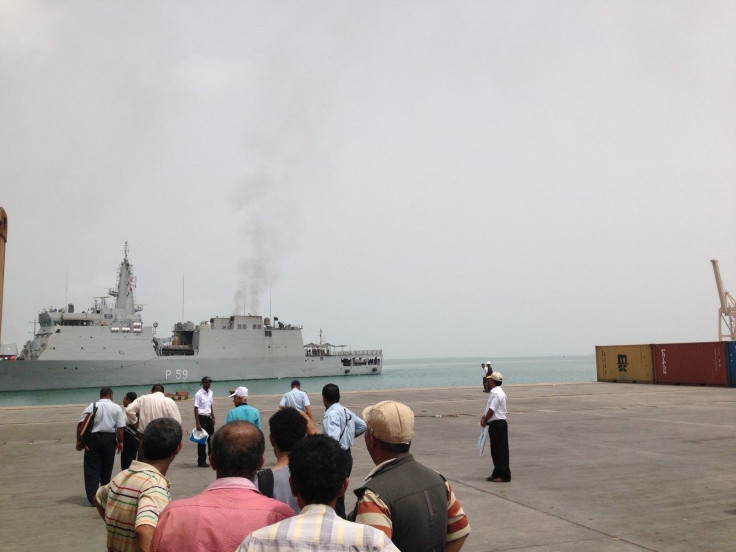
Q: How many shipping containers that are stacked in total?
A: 3